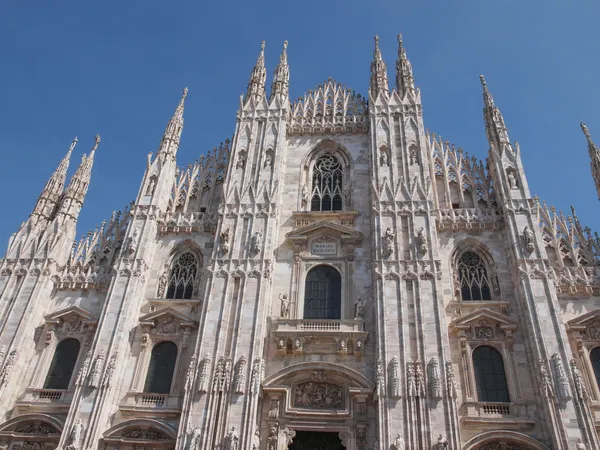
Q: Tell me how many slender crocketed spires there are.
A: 9